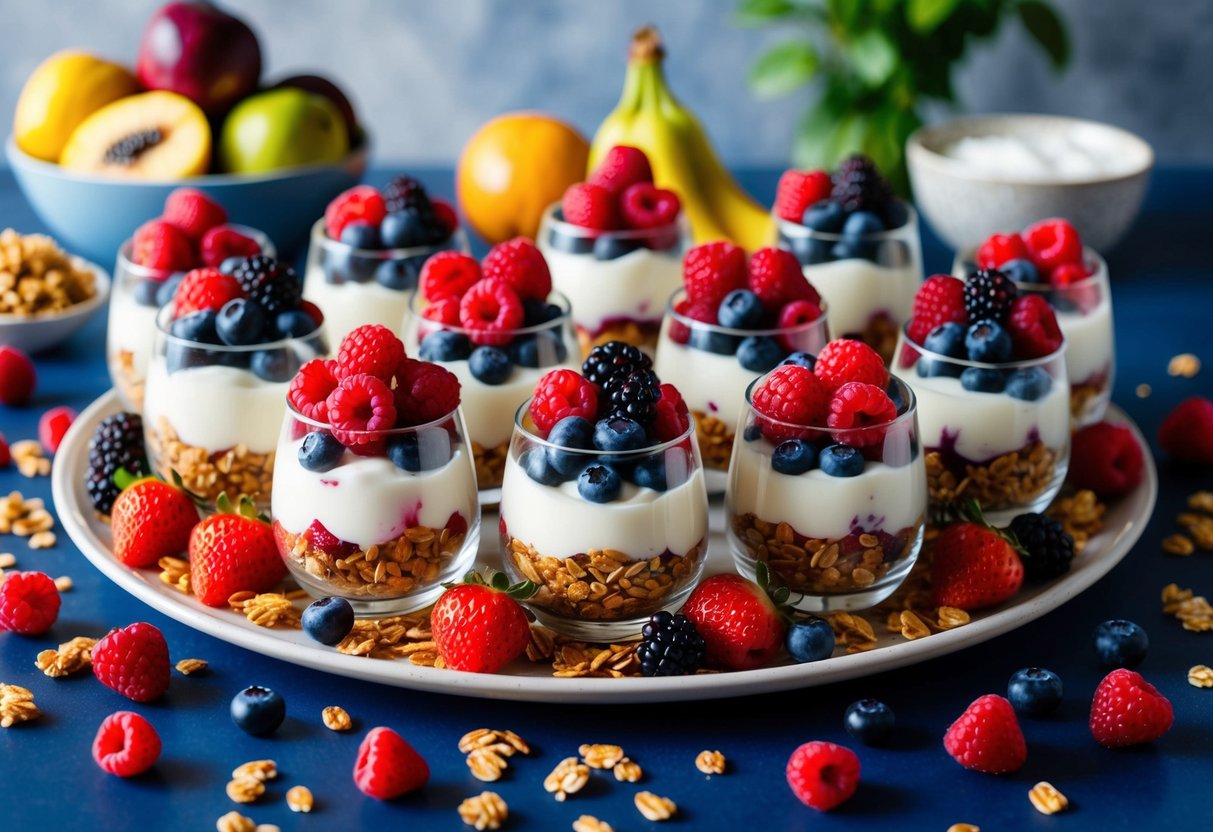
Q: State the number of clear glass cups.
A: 12